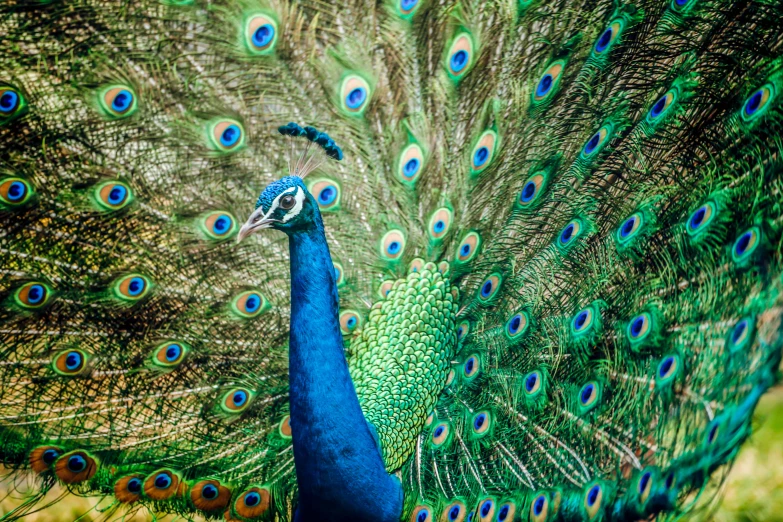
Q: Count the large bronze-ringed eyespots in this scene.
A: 6